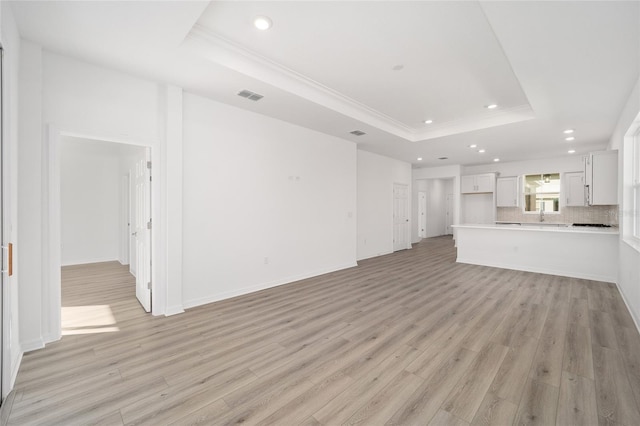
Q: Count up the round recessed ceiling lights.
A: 10